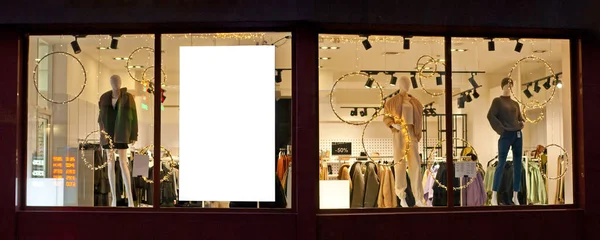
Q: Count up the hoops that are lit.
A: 13